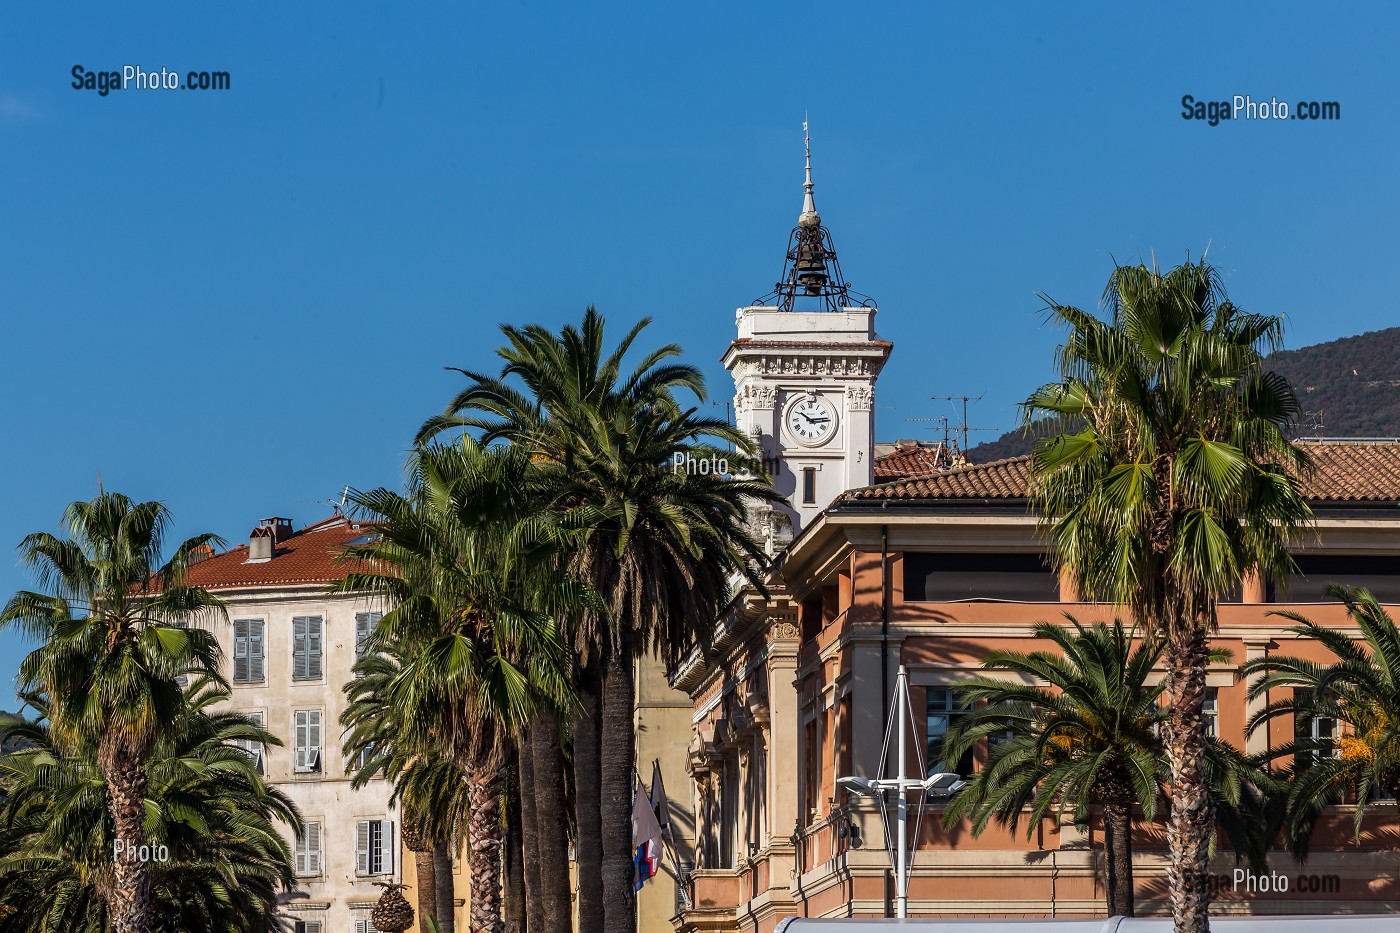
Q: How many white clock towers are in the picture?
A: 1